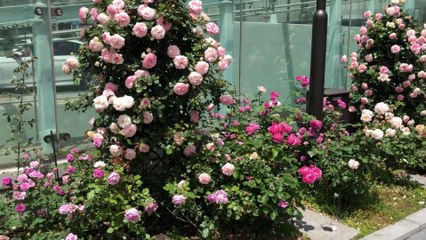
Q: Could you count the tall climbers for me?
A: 2